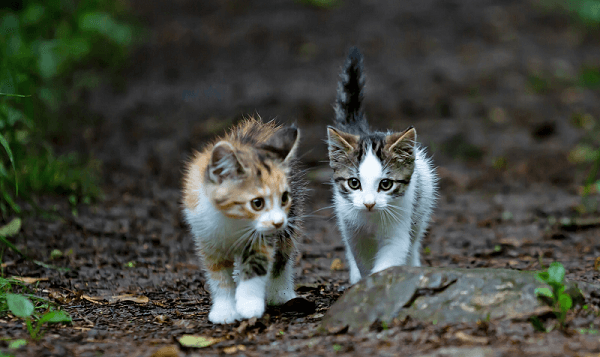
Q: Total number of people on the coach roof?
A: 0